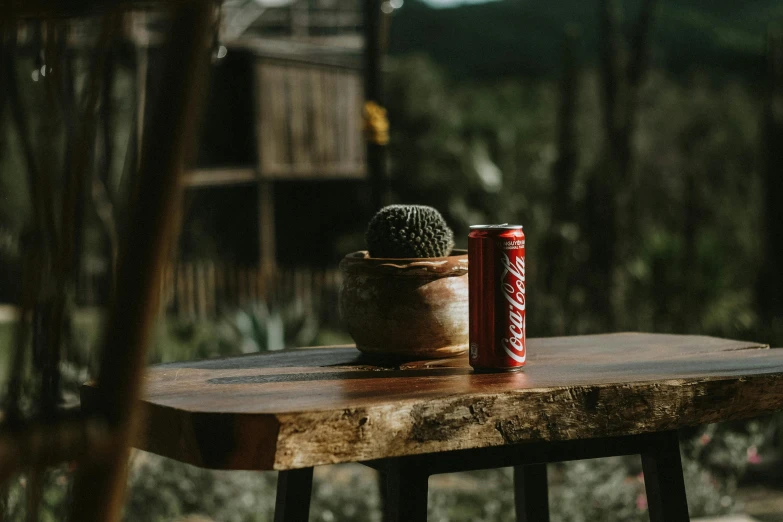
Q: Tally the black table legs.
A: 4